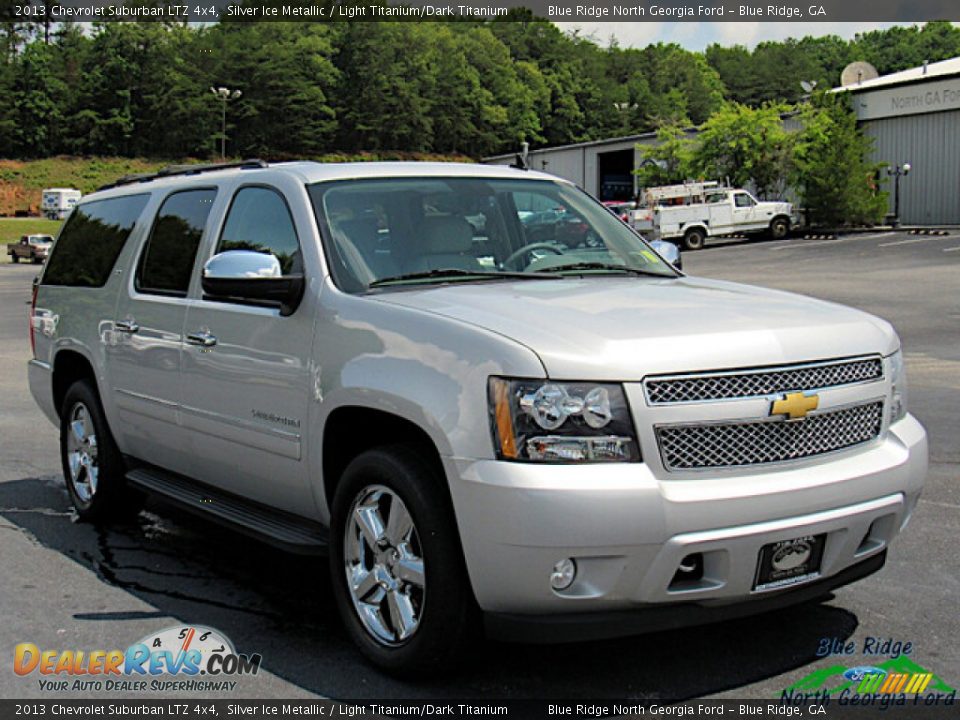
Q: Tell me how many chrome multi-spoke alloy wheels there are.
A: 2